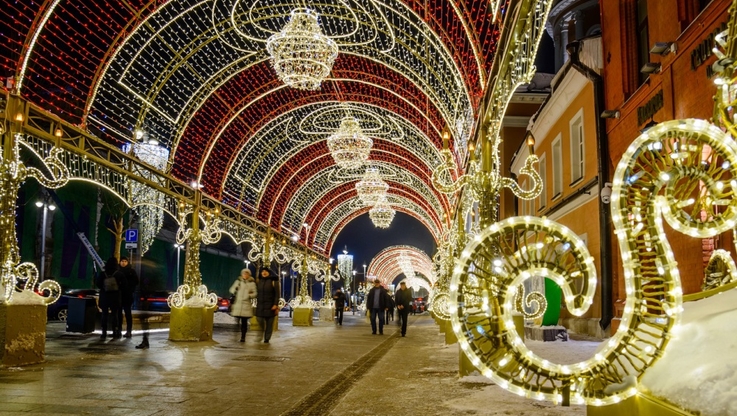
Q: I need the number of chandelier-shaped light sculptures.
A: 4